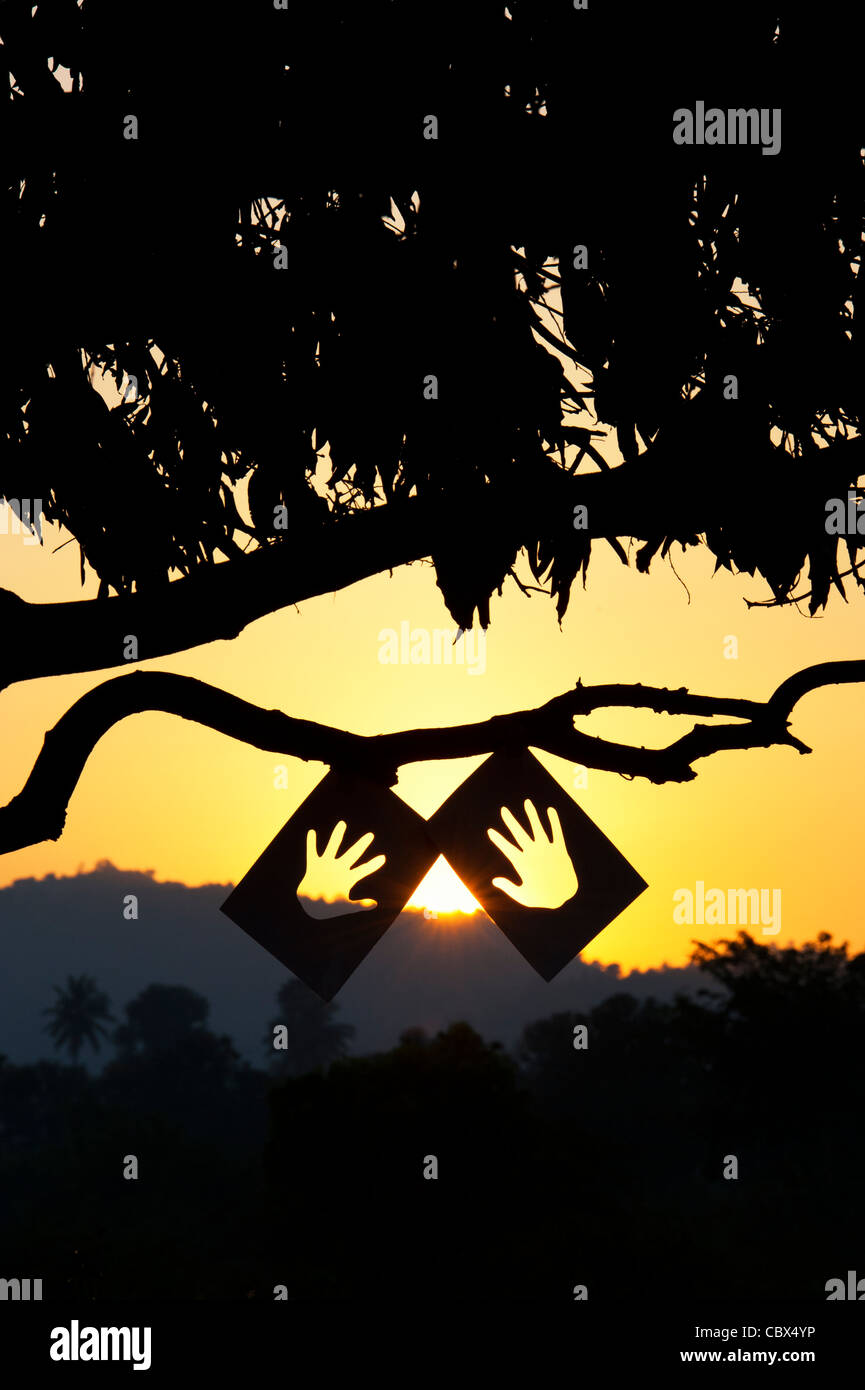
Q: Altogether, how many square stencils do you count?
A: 2